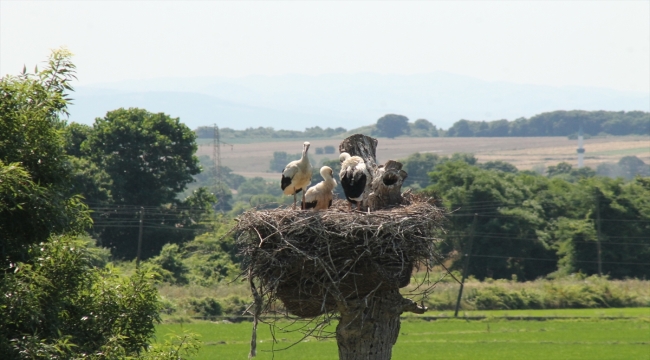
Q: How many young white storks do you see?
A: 3